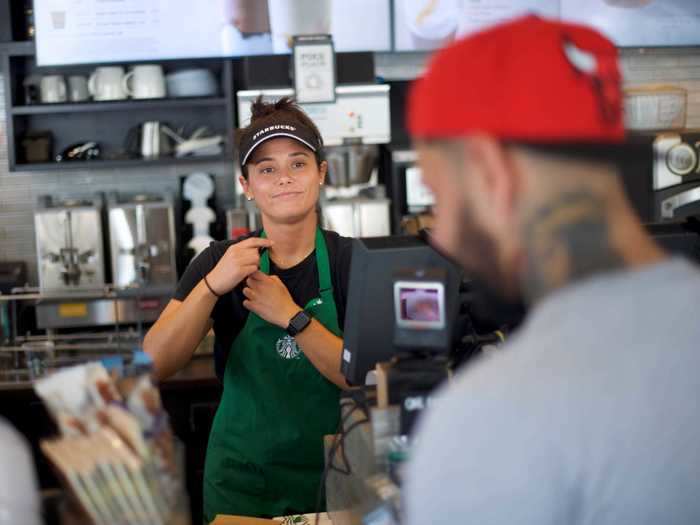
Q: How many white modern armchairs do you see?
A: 0